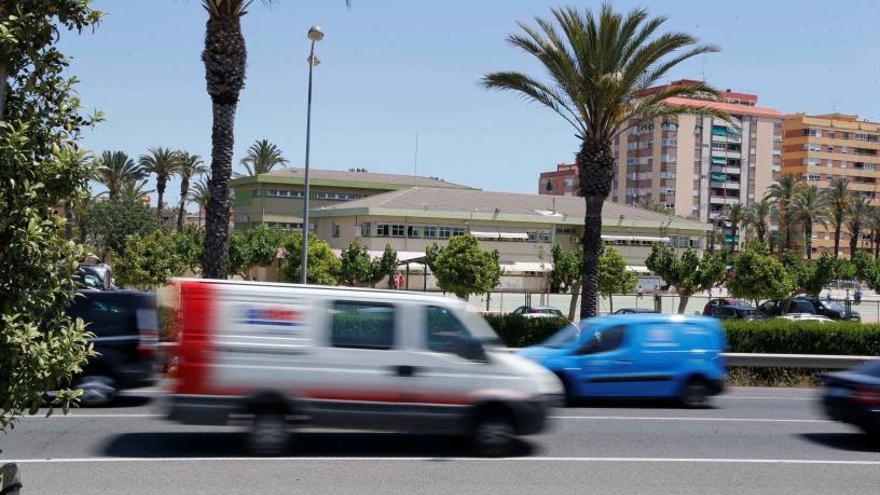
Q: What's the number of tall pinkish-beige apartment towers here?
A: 1